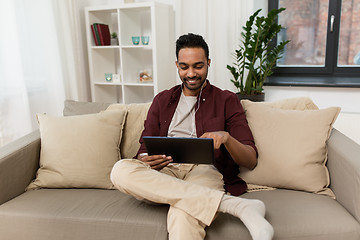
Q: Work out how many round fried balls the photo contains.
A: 0